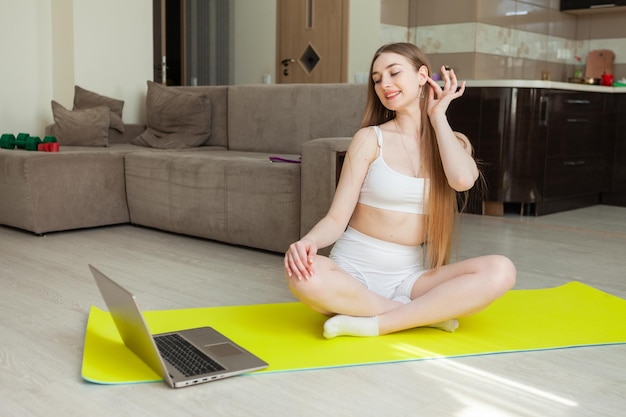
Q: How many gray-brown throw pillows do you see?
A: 3